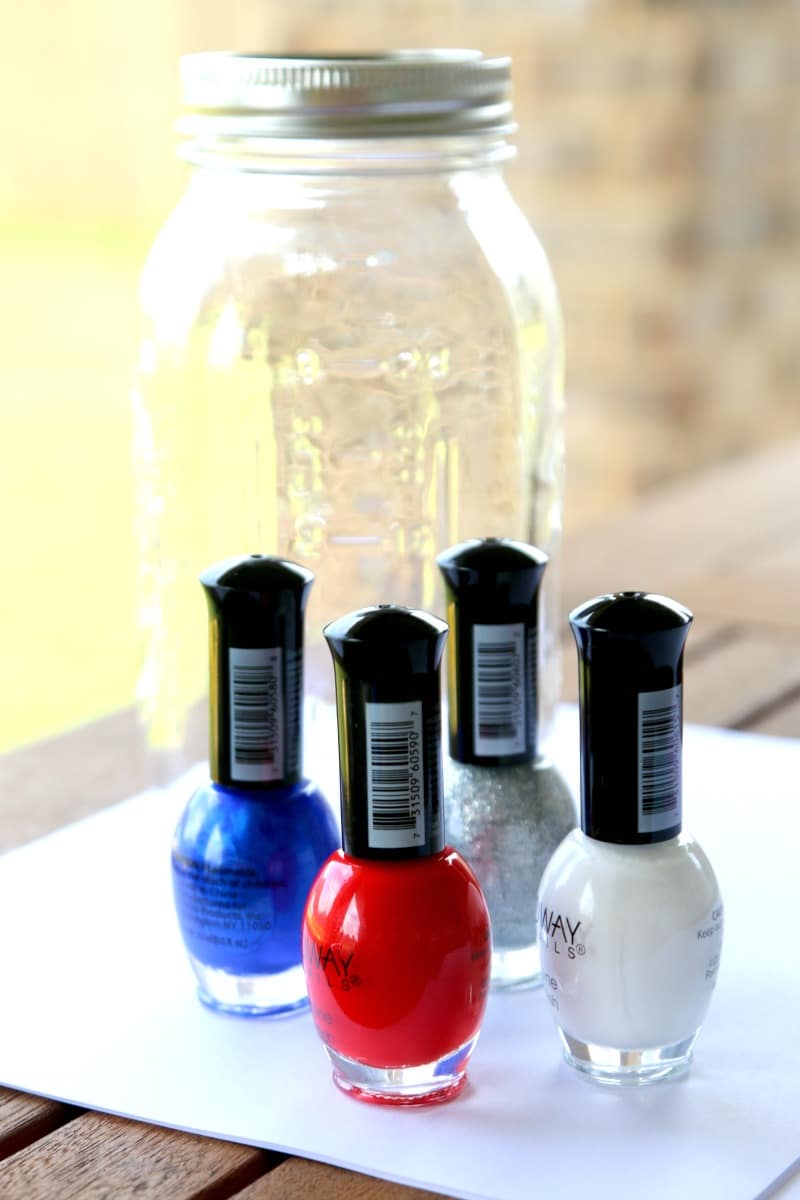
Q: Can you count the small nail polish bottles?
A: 4